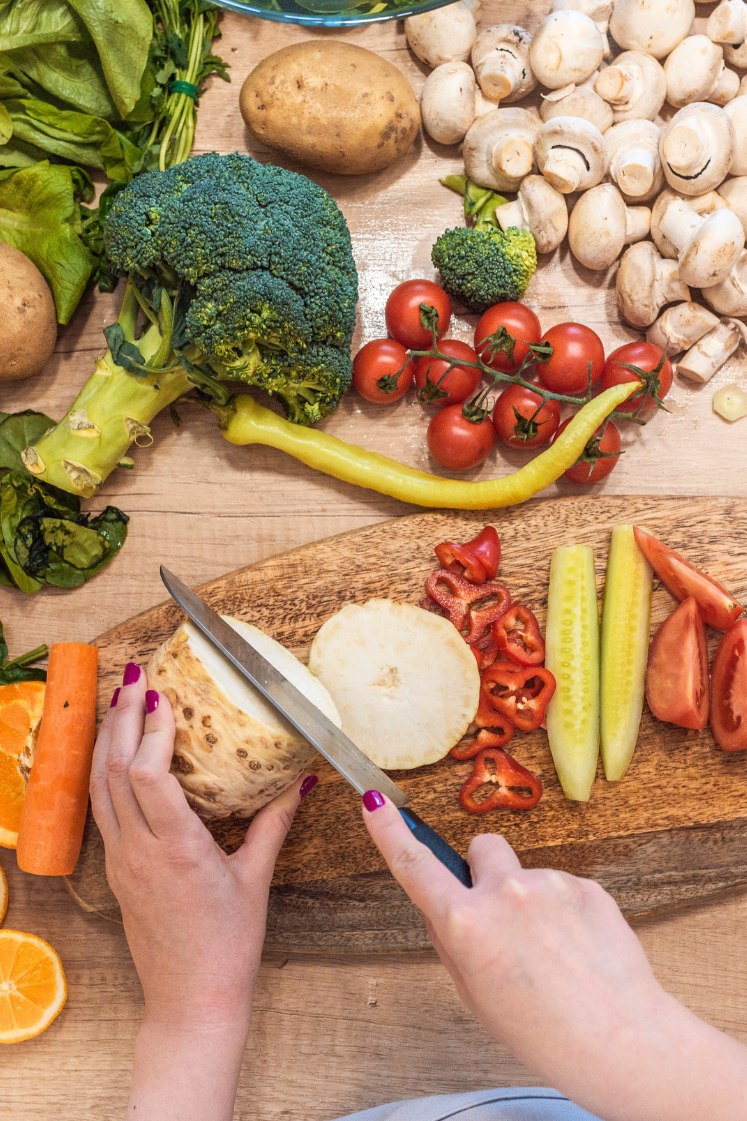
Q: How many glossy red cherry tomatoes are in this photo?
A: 9